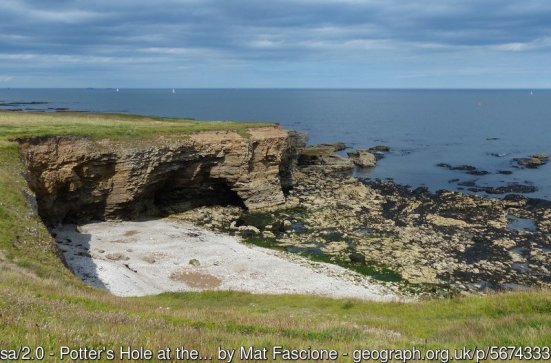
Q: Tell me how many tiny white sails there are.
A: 3